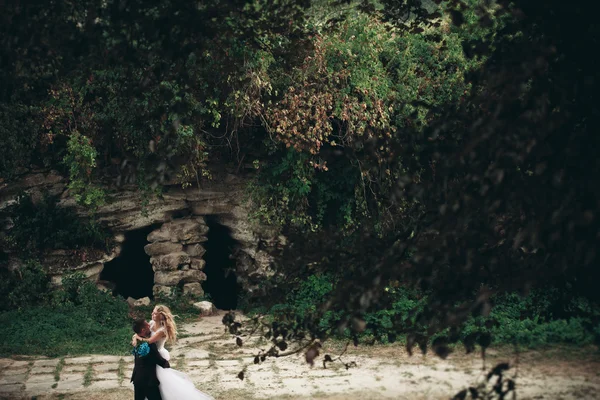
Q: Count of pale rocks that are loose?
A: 2